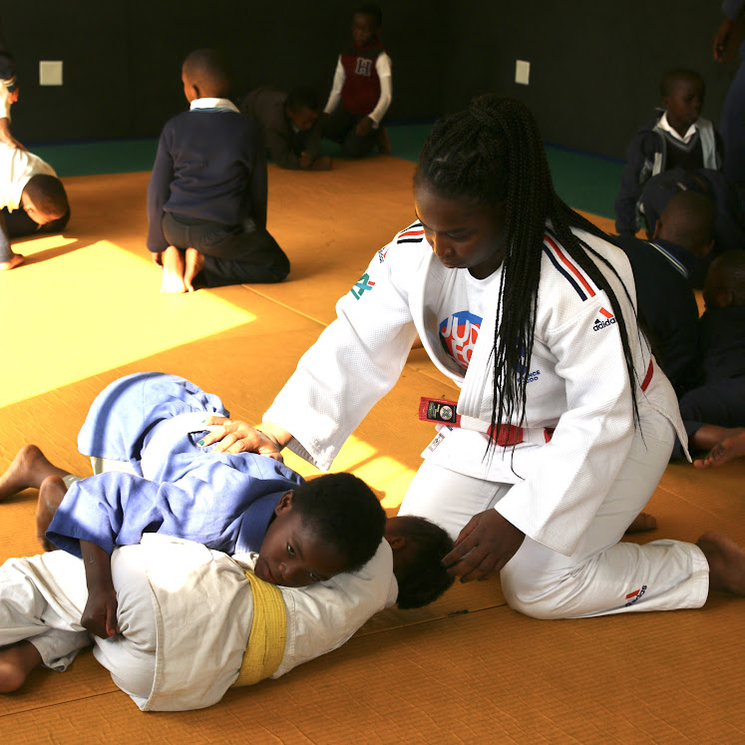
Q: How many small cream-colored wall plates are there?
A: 2